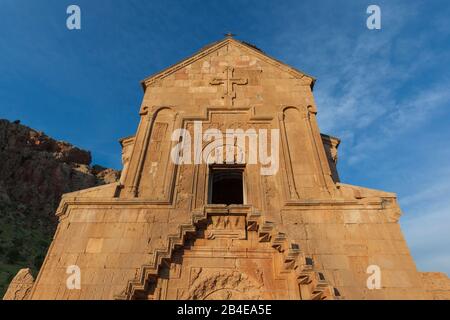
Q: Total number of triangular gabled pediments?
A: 1